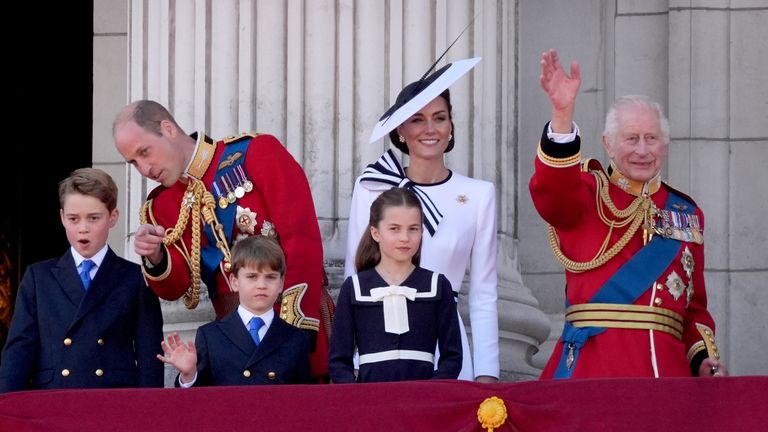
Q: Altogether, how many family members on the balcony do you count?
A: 6